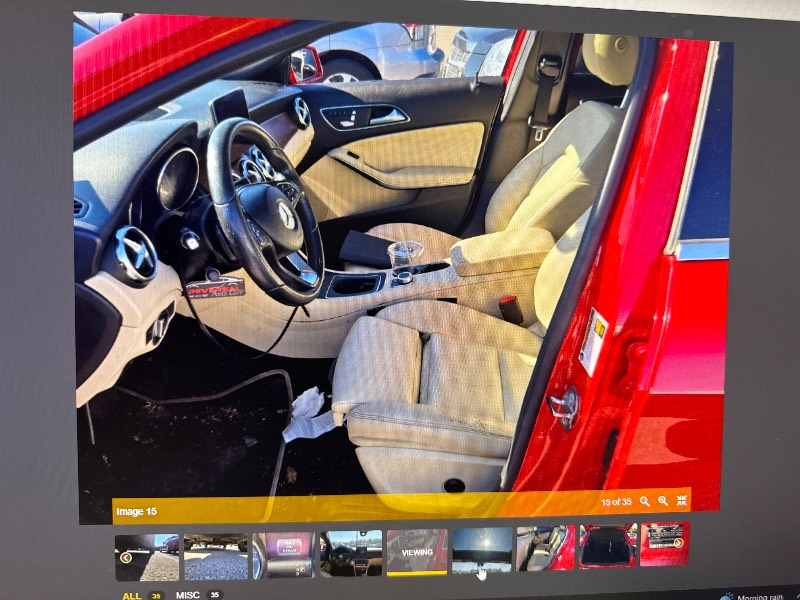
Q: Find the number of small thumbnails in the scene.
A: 9